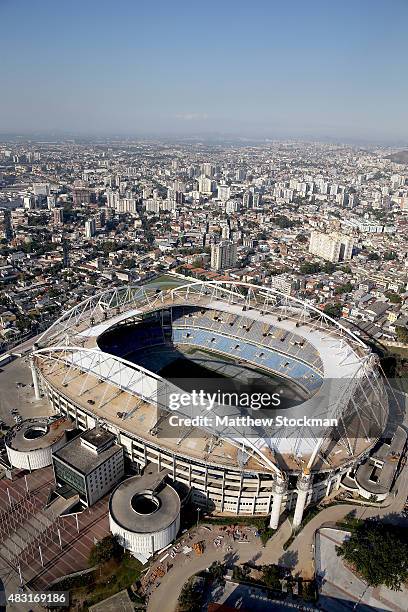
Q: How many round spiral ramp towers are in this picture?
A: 2